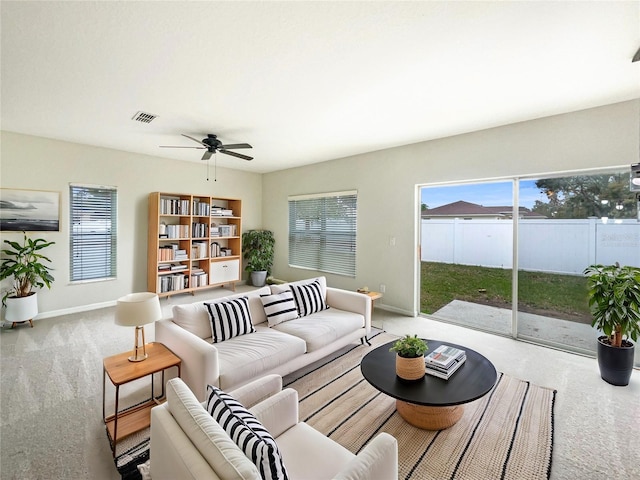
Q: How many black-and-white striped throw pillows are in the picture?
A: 4